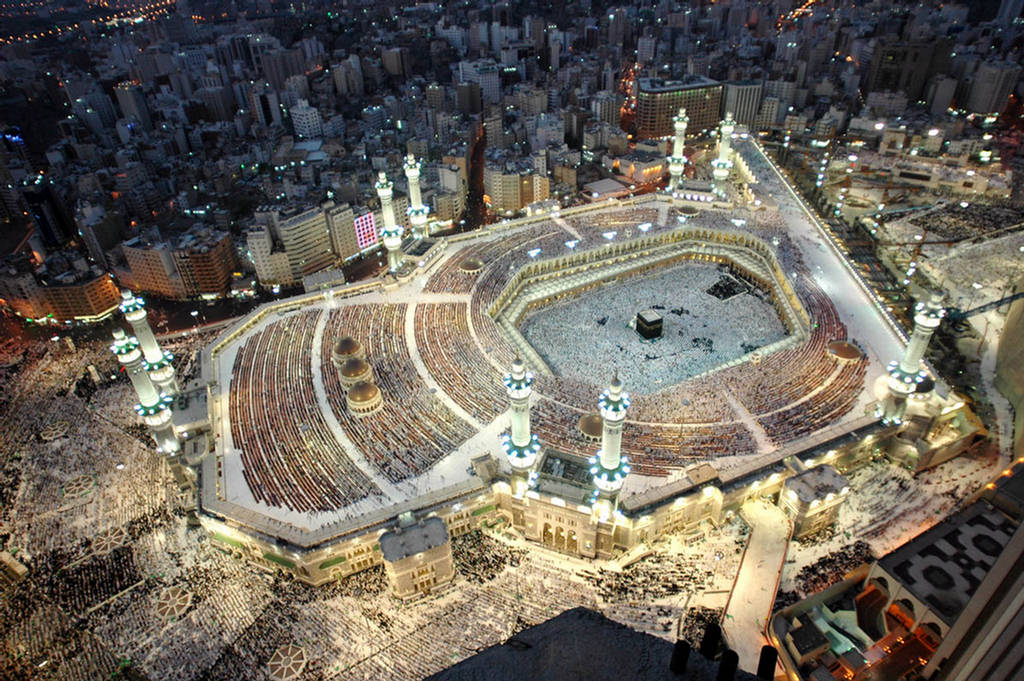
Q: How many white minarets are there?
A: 9